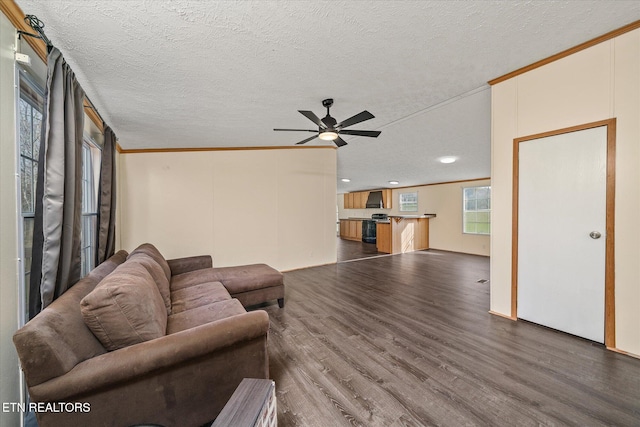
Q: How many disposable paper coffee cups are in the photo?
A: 0